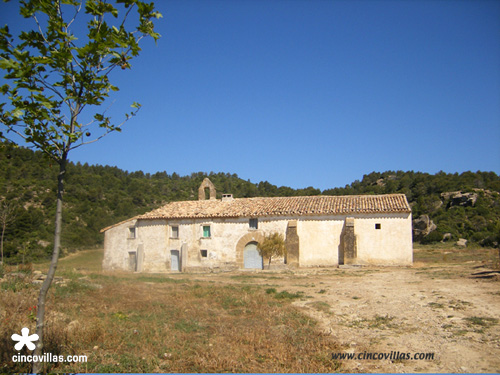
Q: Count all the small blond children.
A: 0